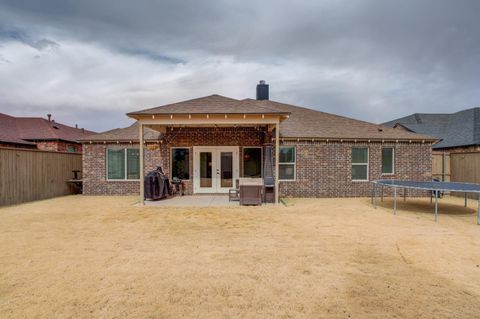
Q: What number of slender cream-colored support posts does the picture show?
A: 2